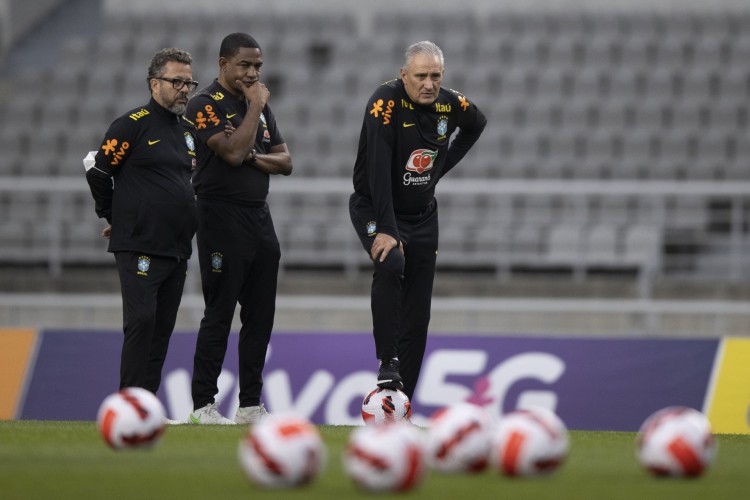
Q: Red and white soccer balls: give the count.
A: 7